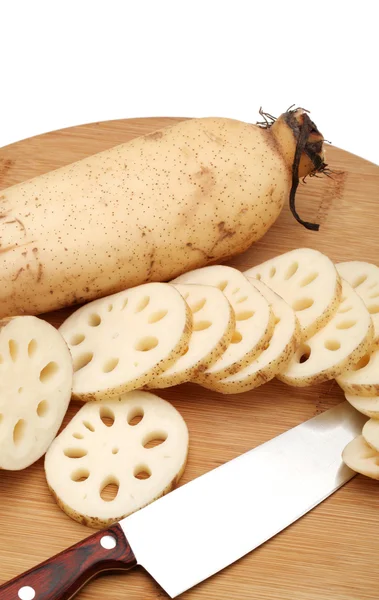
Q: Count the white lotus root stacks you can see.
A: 13